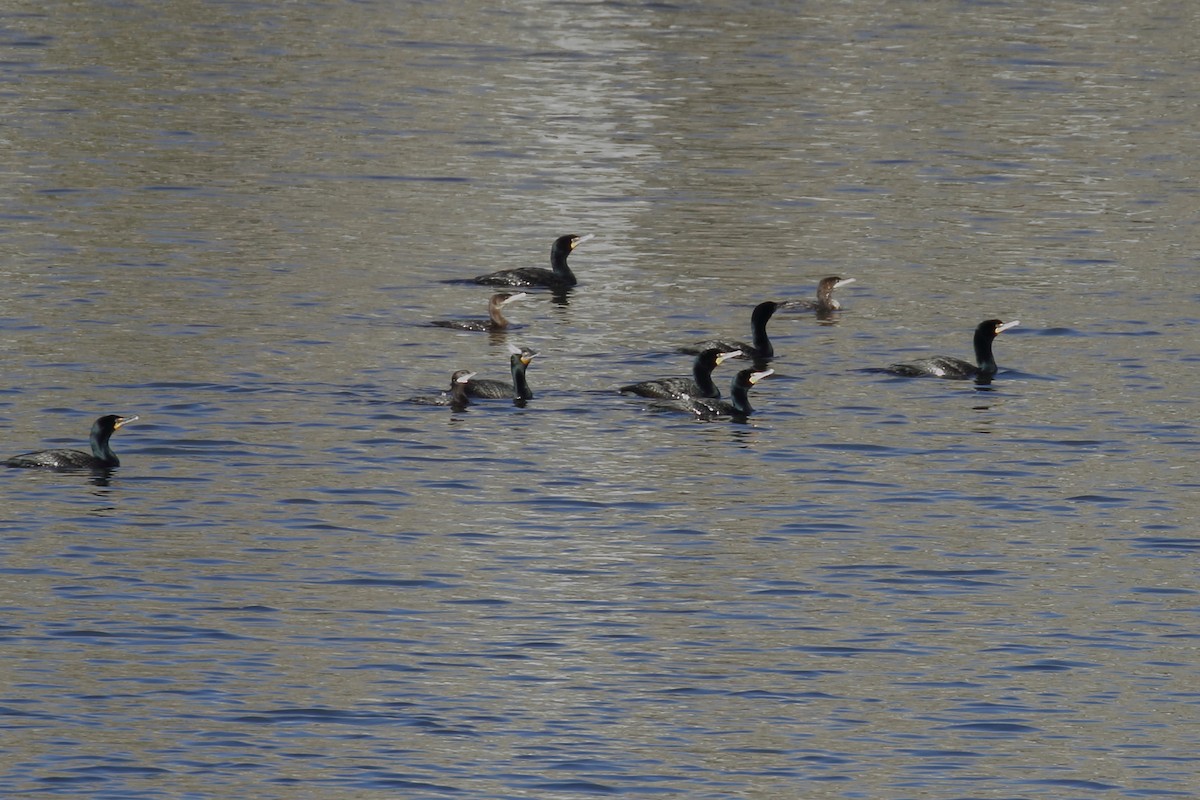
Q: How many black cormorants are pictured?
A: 7